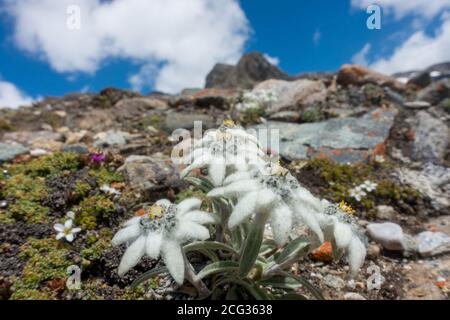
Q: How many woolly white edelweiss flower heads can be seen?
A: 4